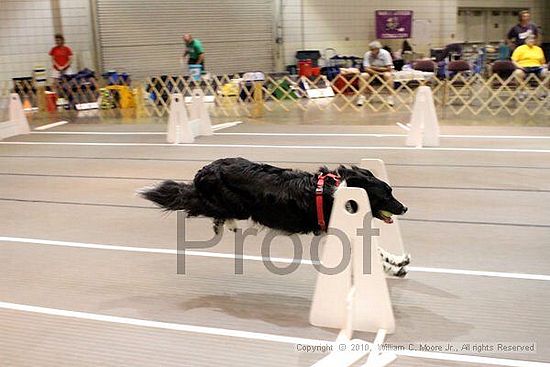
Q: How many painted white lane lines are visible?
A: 4